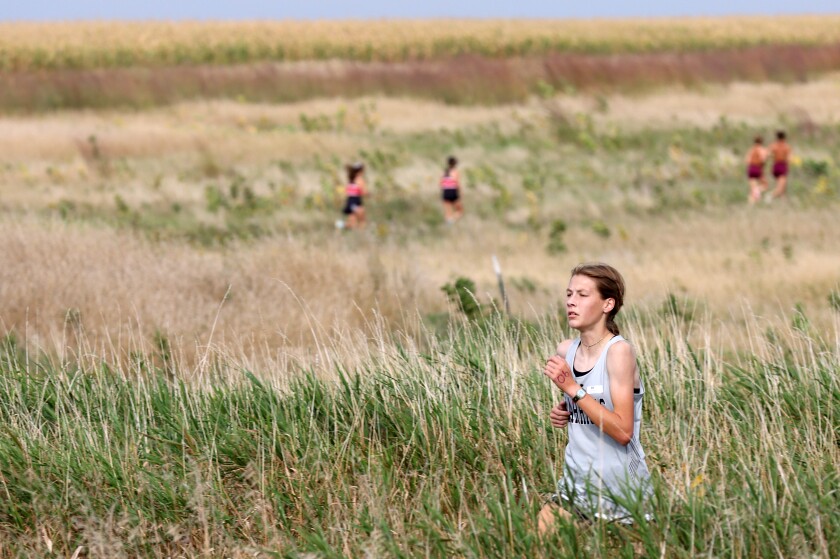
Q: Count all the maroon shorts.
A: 2